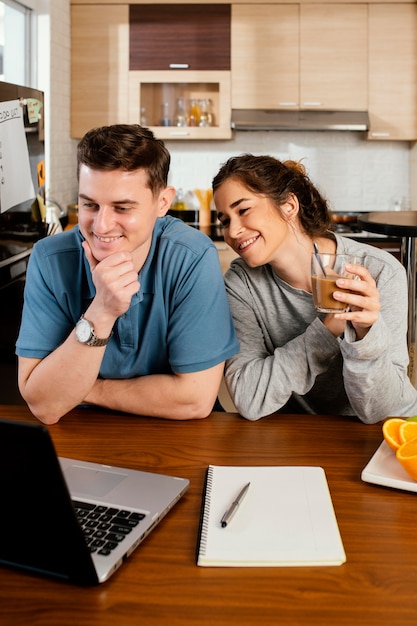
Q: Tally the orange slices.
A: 3